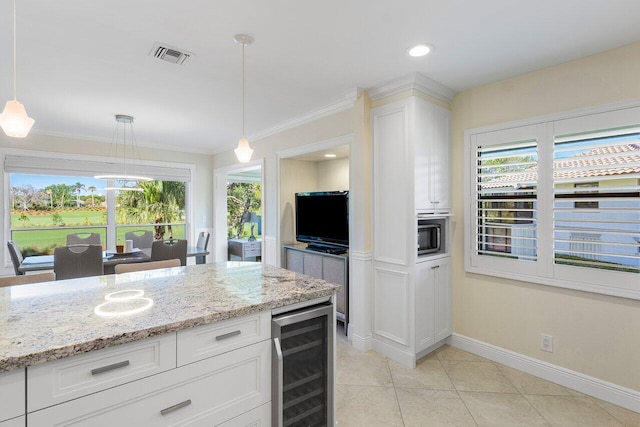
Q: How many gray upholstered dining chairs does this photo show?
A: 6